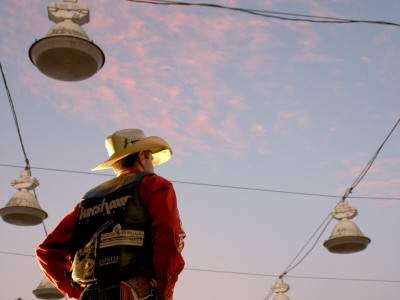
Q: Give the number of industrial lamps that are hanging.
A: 5